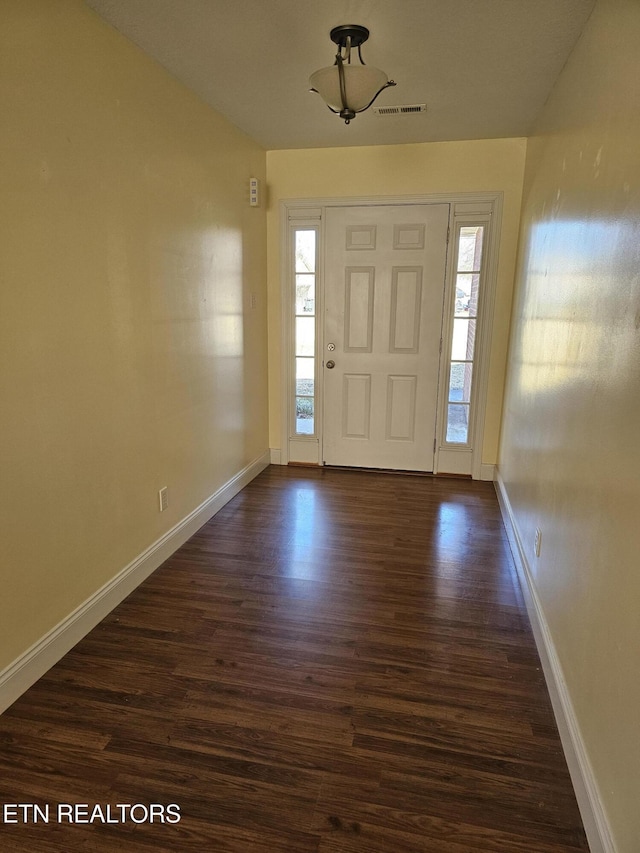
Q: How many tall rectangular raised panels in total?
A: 4